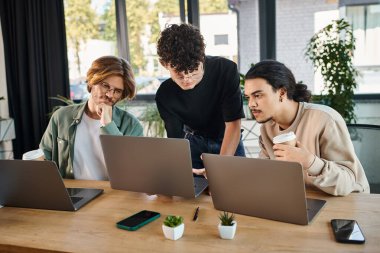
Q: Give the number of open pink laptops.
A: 0